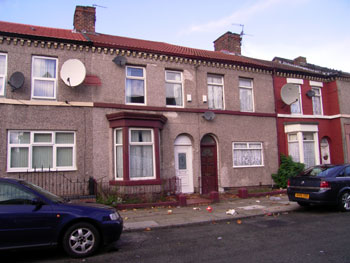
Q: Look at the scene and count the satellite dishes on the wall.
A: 6